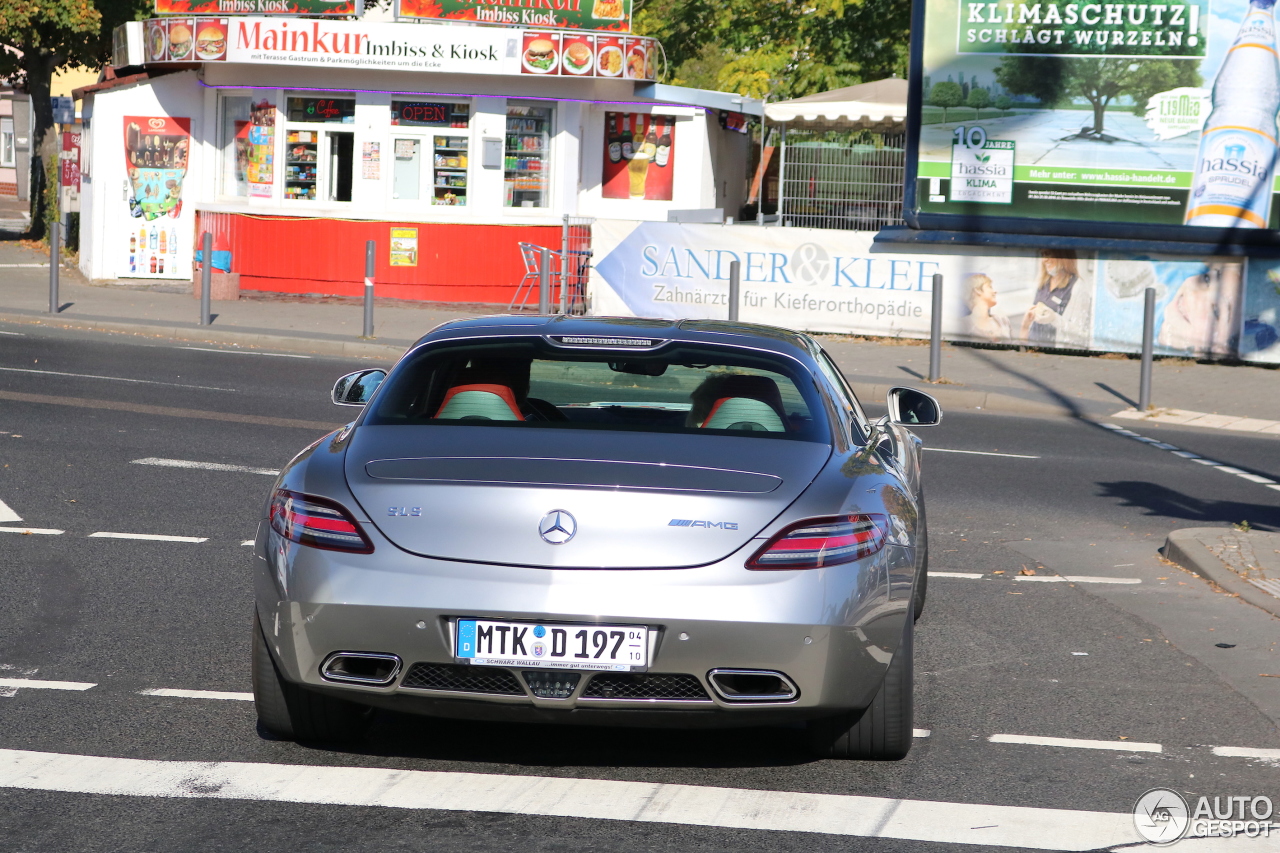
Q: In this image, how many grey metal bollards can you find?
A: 7